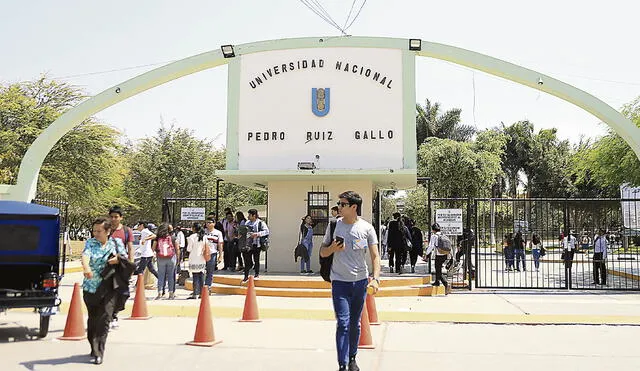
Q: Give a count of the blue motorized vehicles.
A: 1